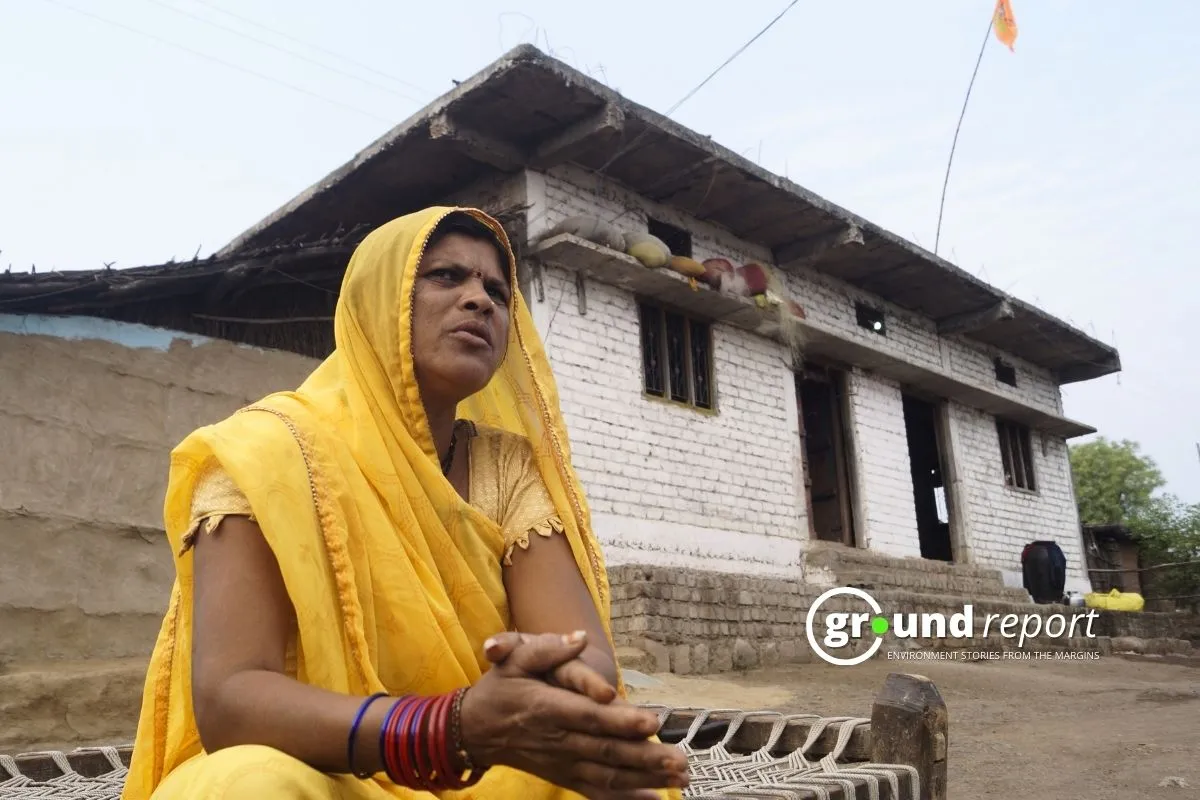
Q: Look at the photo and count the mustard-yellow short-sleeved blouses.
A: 1